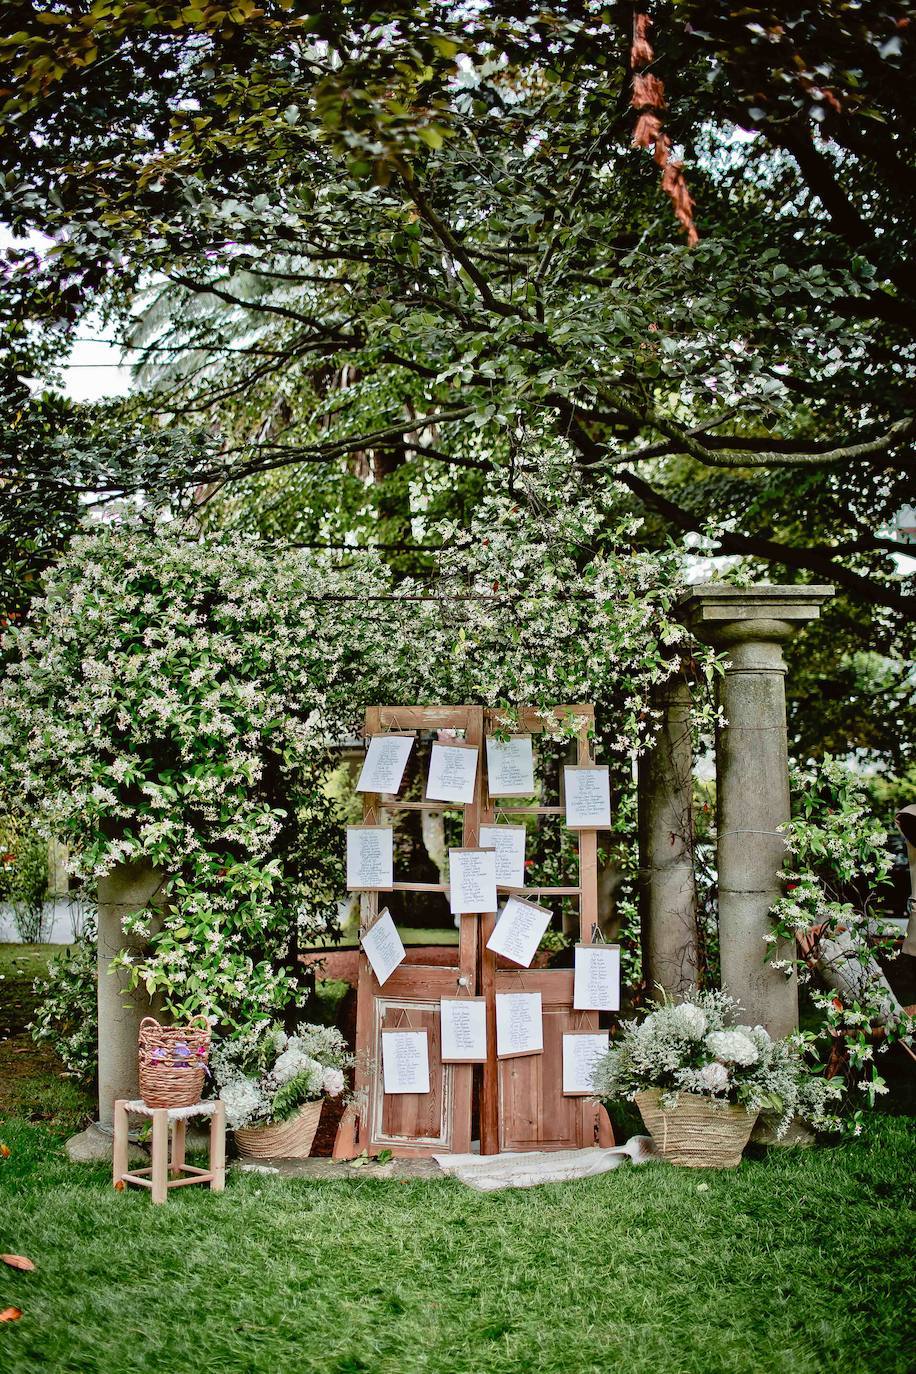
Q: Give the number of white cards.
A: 14